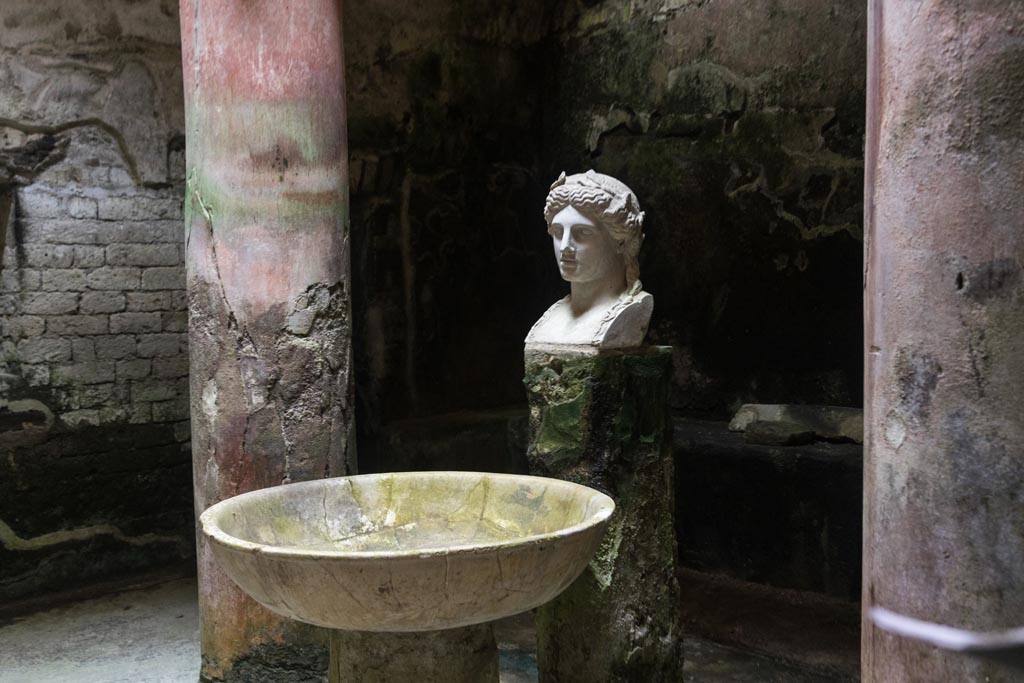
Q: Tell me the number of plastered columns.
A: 2